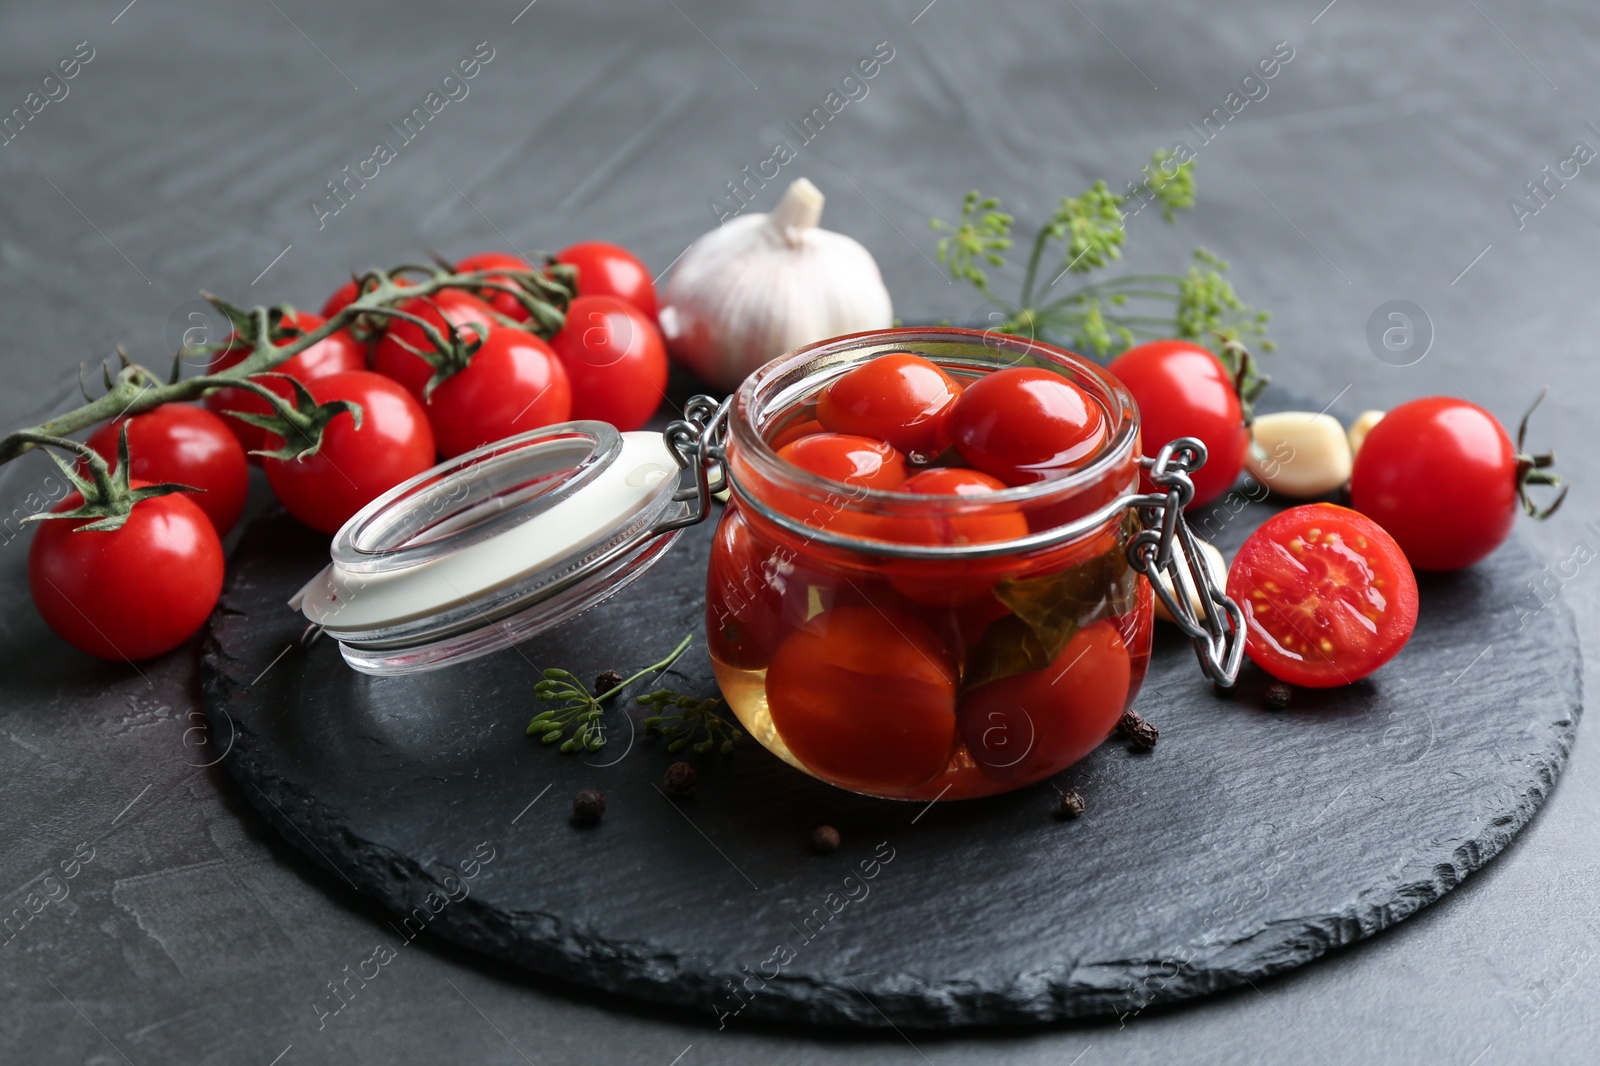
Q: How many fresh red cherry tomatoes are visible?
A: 13